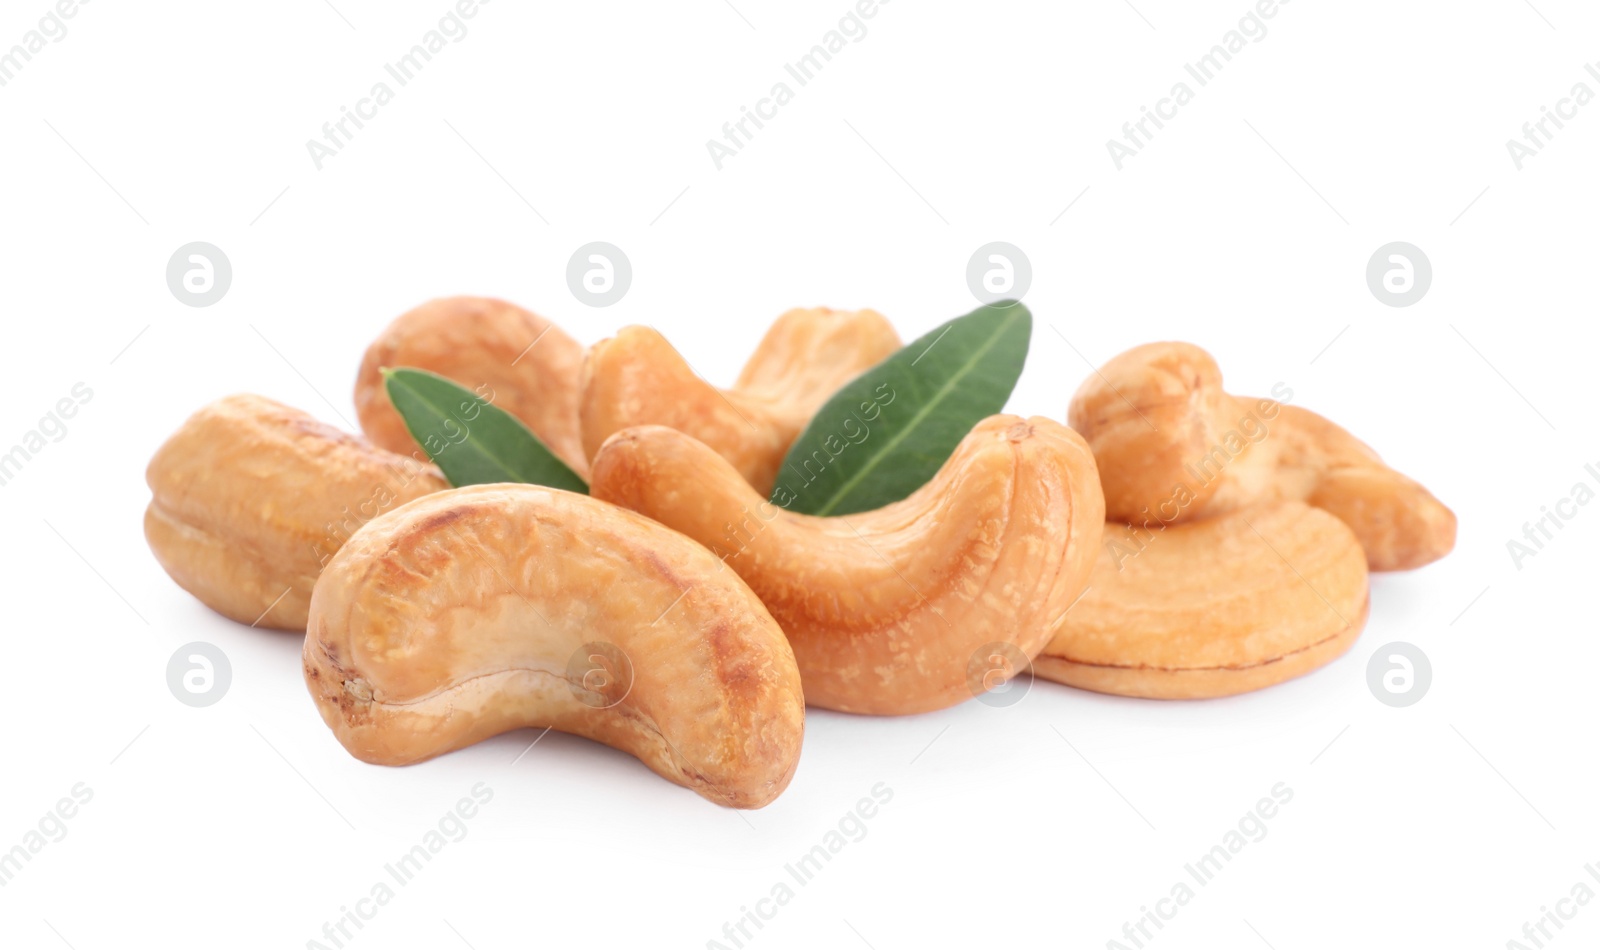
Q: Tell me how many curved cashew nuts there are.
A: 7